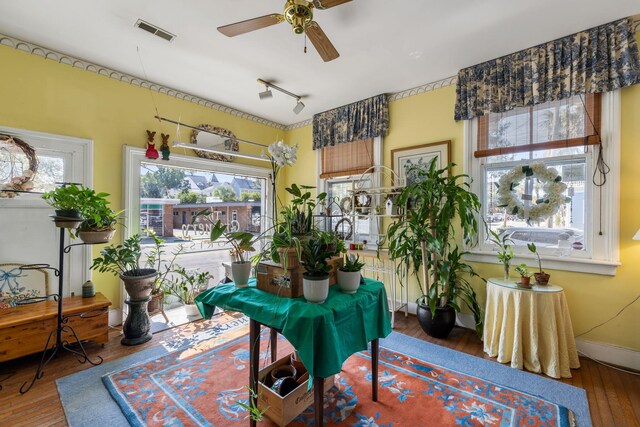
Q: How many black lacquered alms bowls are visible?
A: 0